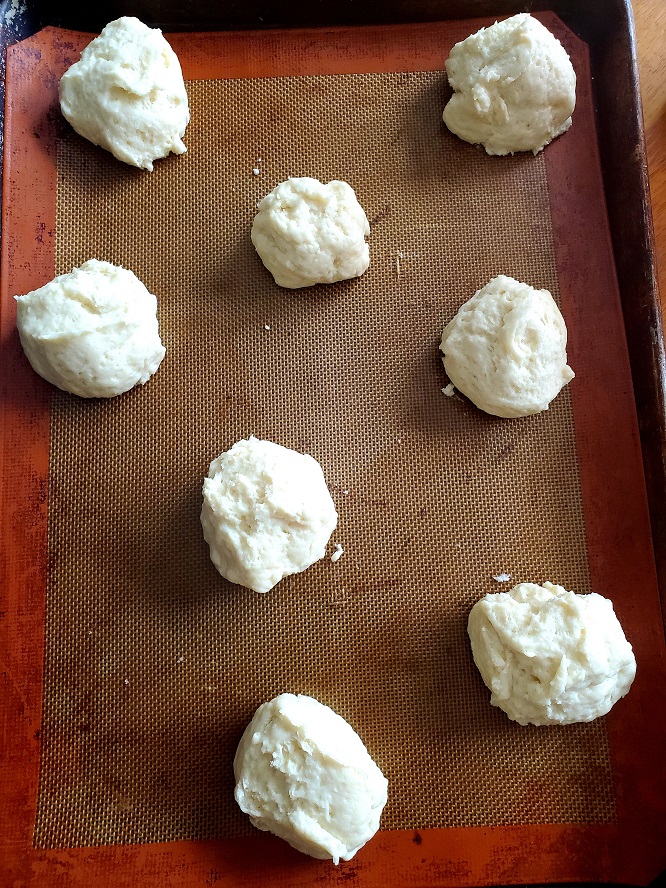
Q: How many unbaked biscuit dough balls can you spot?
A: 8